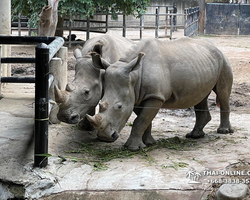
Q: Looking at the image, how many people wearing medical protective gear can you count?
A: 0